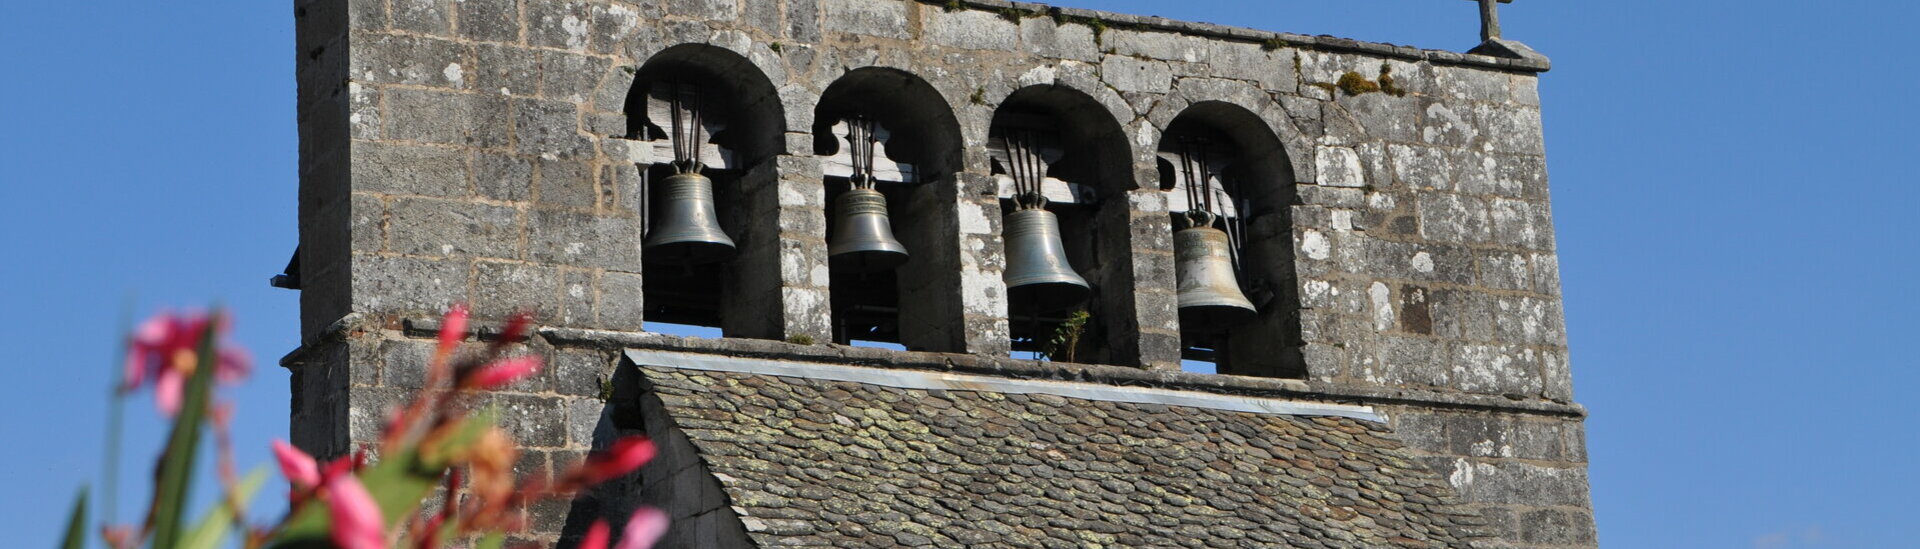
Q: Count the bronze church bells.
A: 4